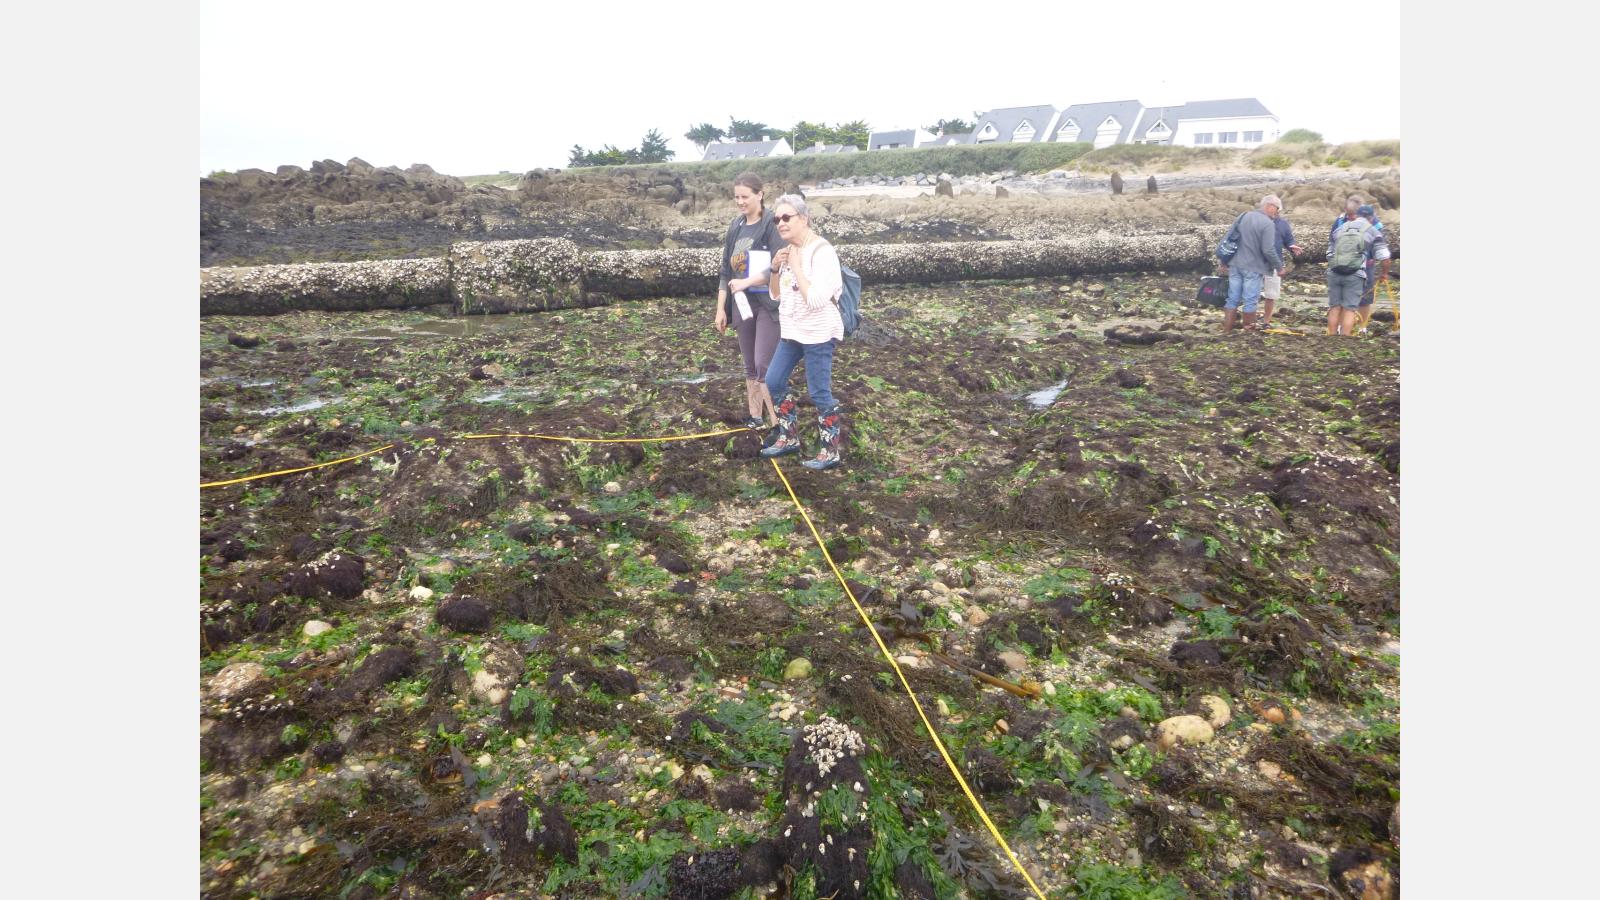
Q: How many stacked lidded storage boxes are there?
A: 0